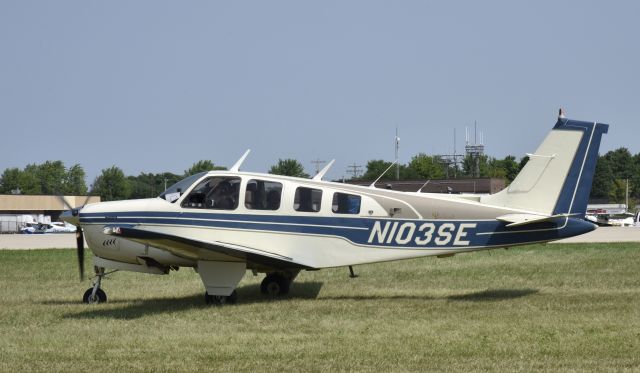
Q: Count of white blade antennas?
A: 2